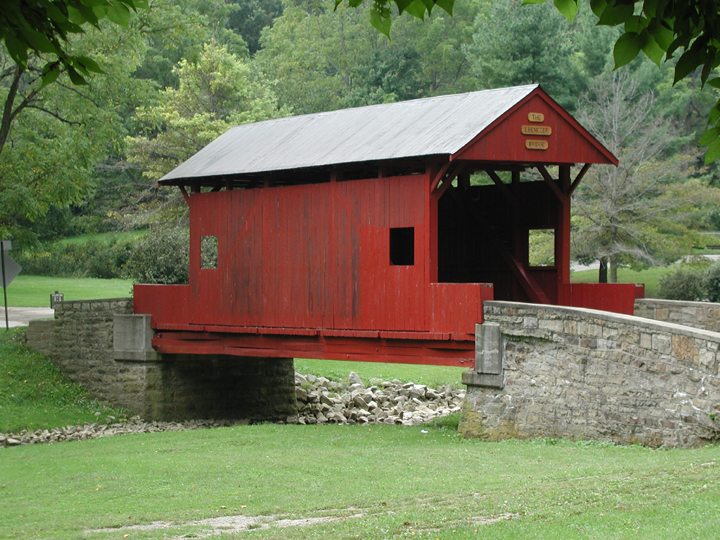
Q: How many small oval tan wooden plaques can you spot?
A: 3